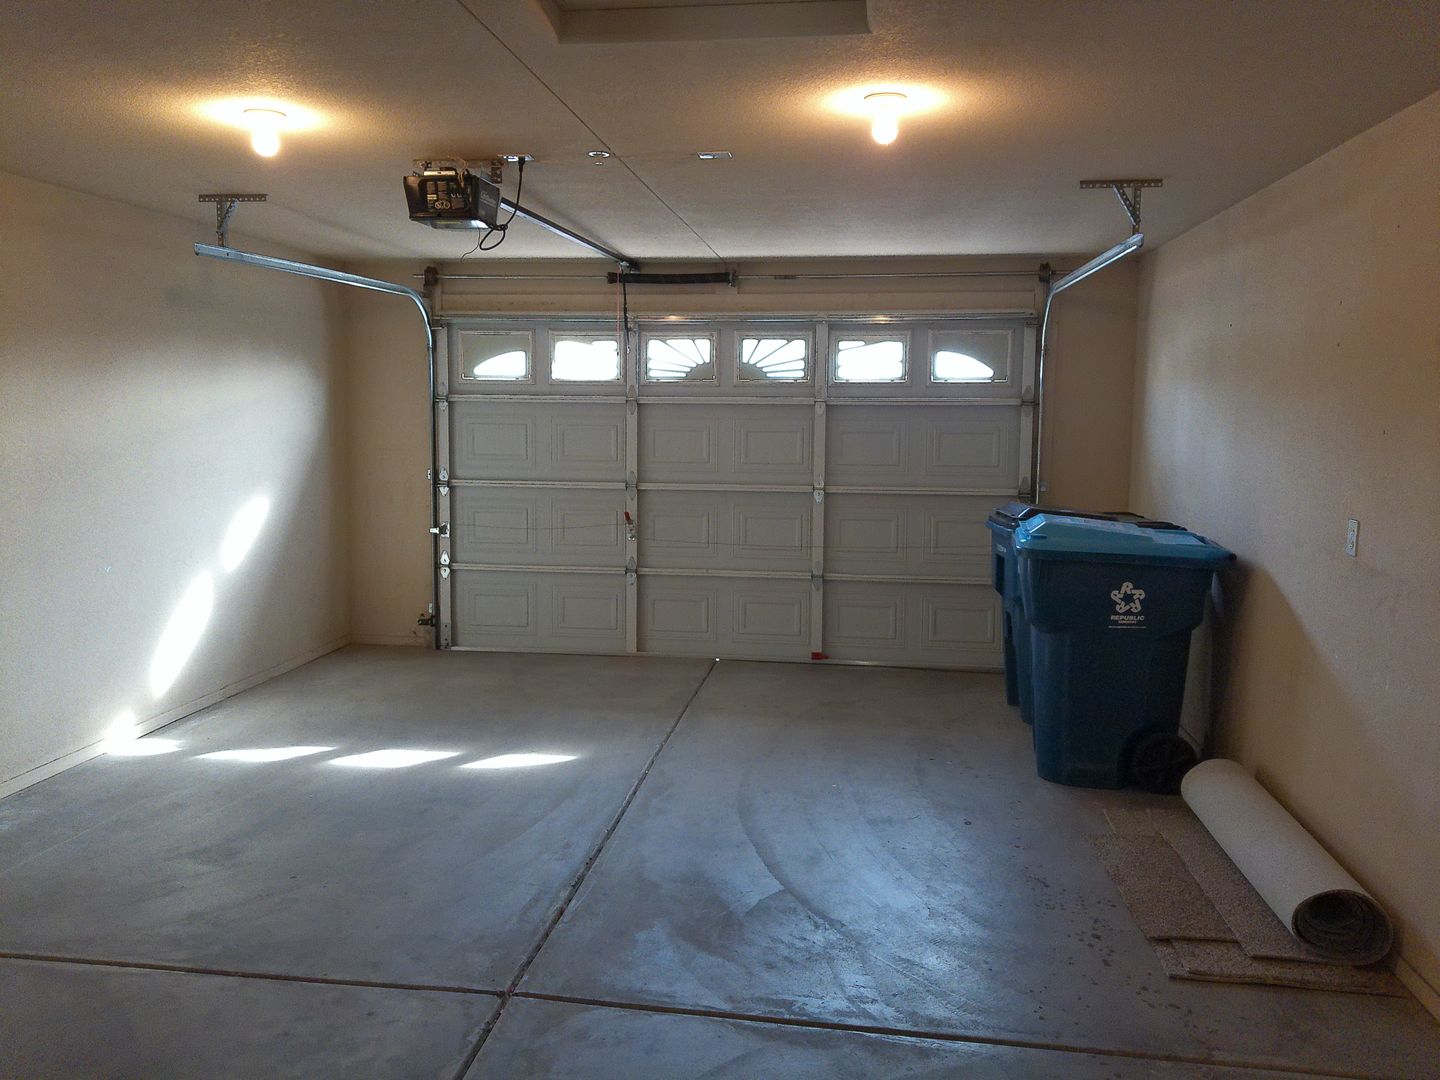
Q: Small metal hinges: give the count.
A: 11